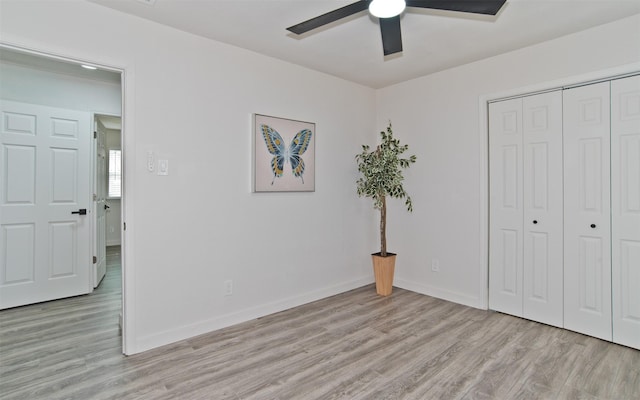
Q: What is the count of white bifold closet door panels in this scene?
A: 4